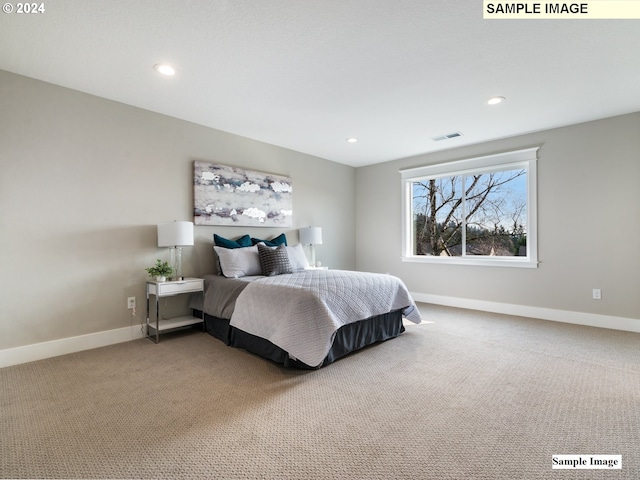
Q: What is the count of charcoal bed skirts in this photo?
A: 1